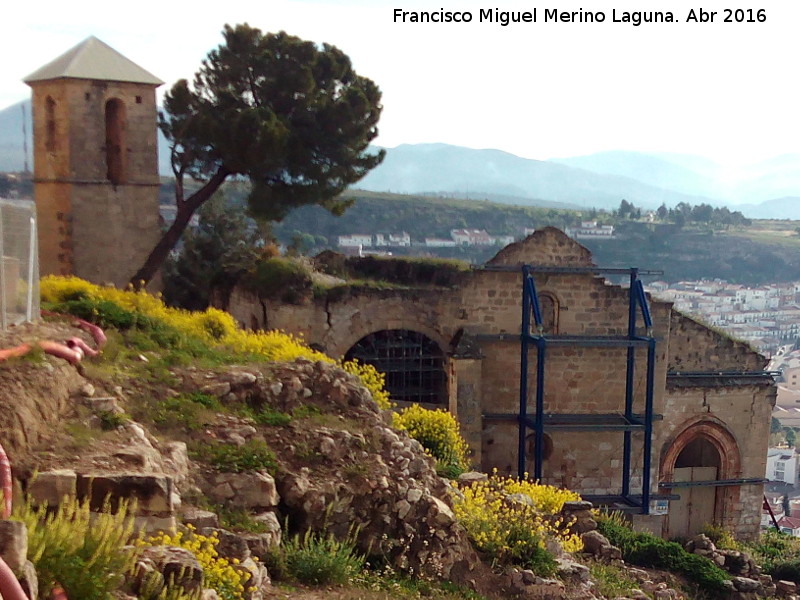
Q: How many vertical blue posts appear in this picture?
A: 4